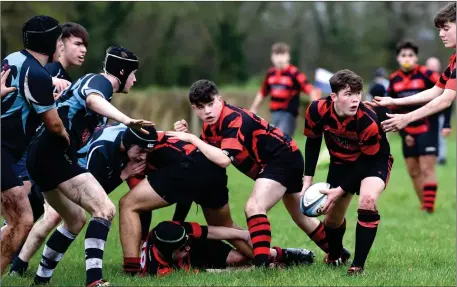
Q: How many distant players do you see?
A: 2